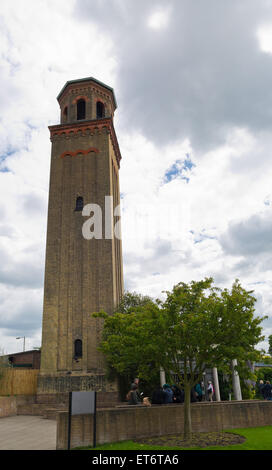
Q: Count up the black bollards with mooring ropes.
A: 0